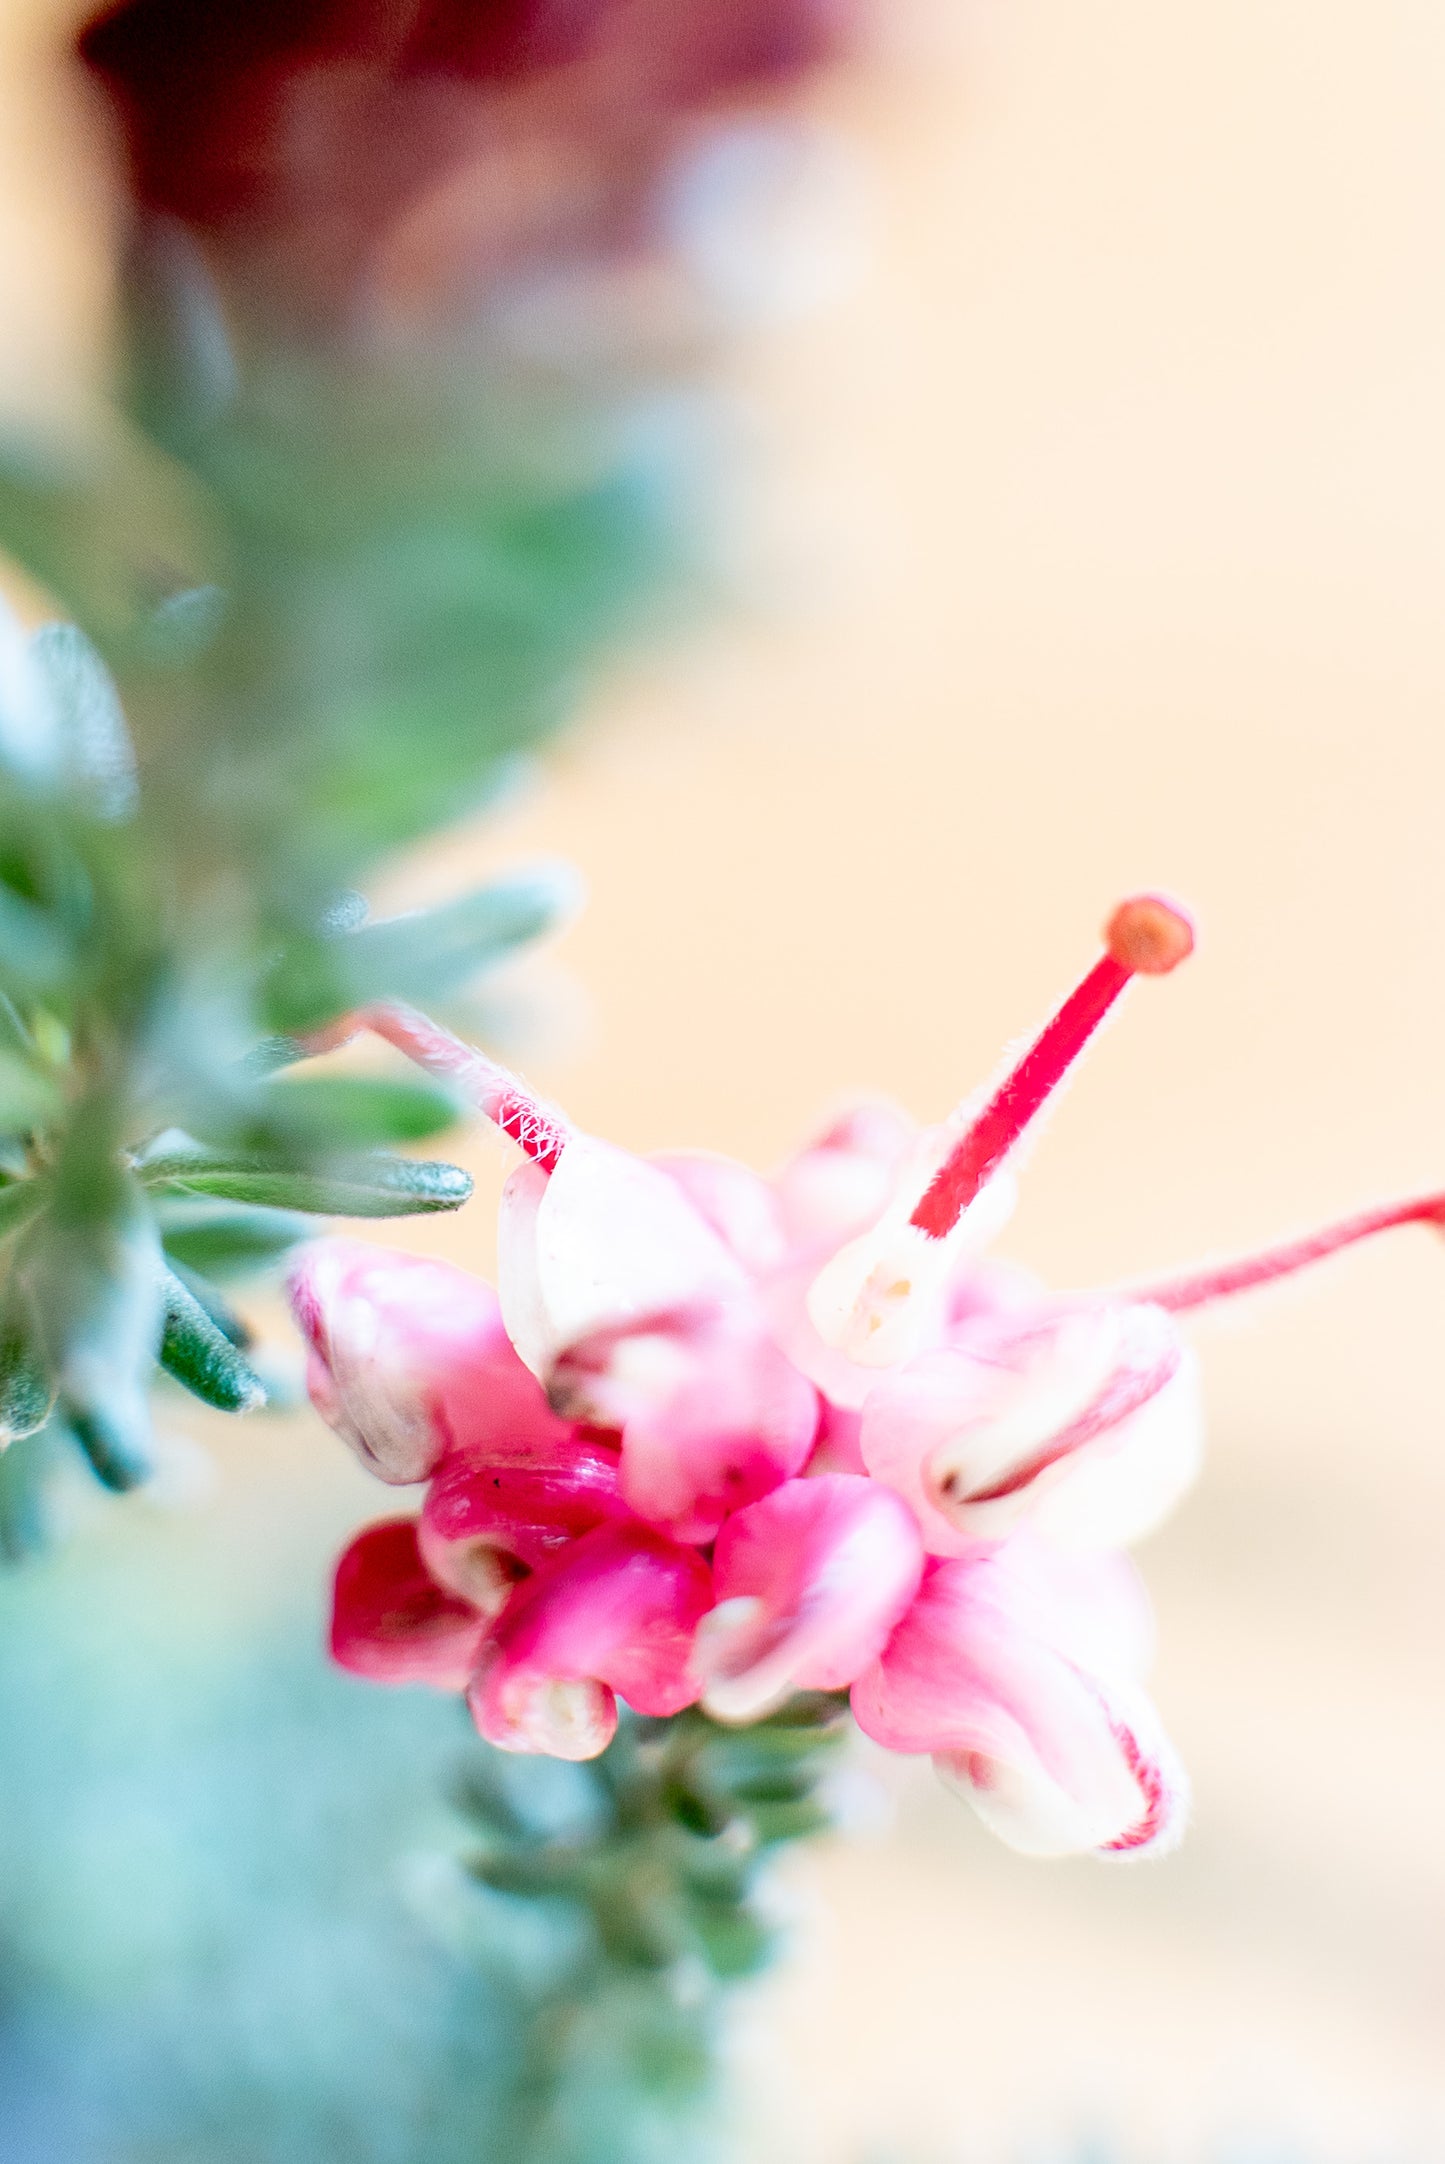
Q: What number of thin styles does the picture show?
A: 3